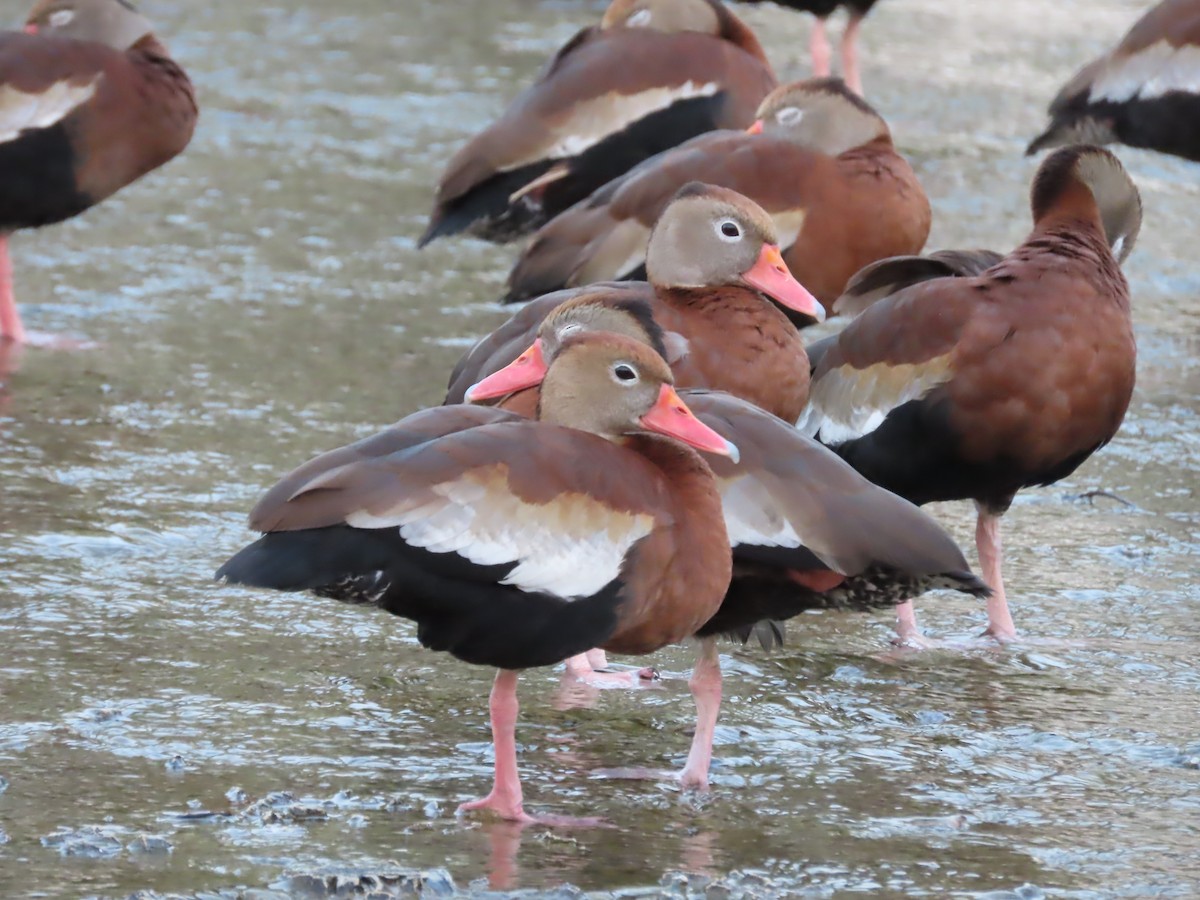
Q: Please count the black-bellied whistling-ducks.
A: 9